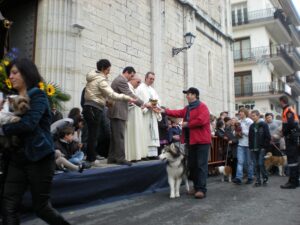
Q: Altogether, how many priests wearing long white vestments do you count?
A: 2